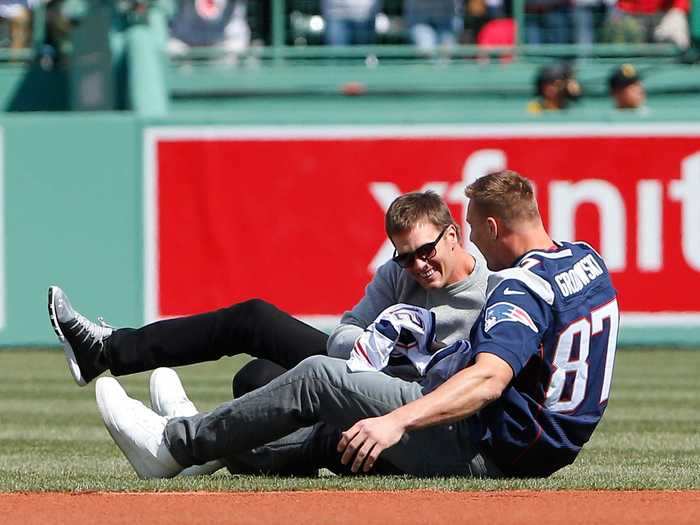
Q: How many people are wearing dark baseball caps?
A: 2